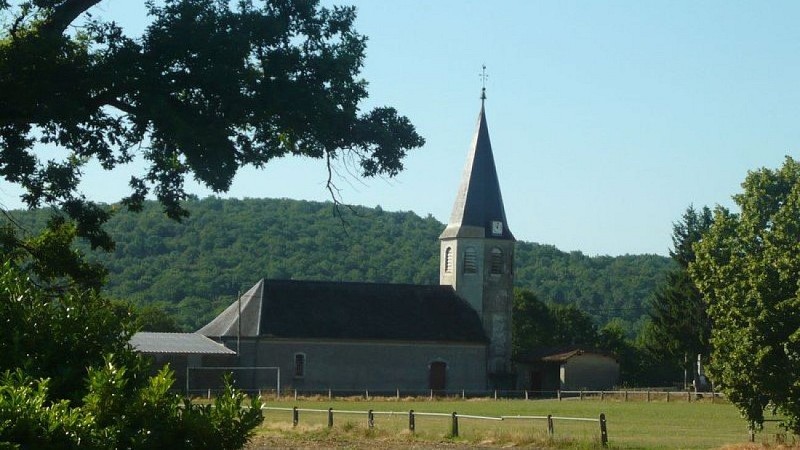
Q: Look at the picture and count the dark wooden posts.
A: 7